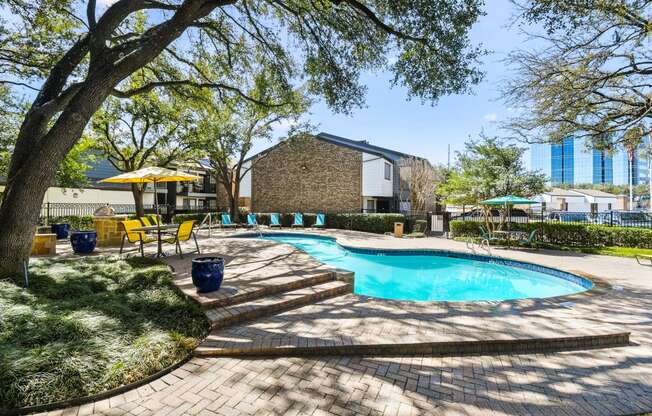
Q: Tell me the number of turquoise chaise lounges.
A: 5